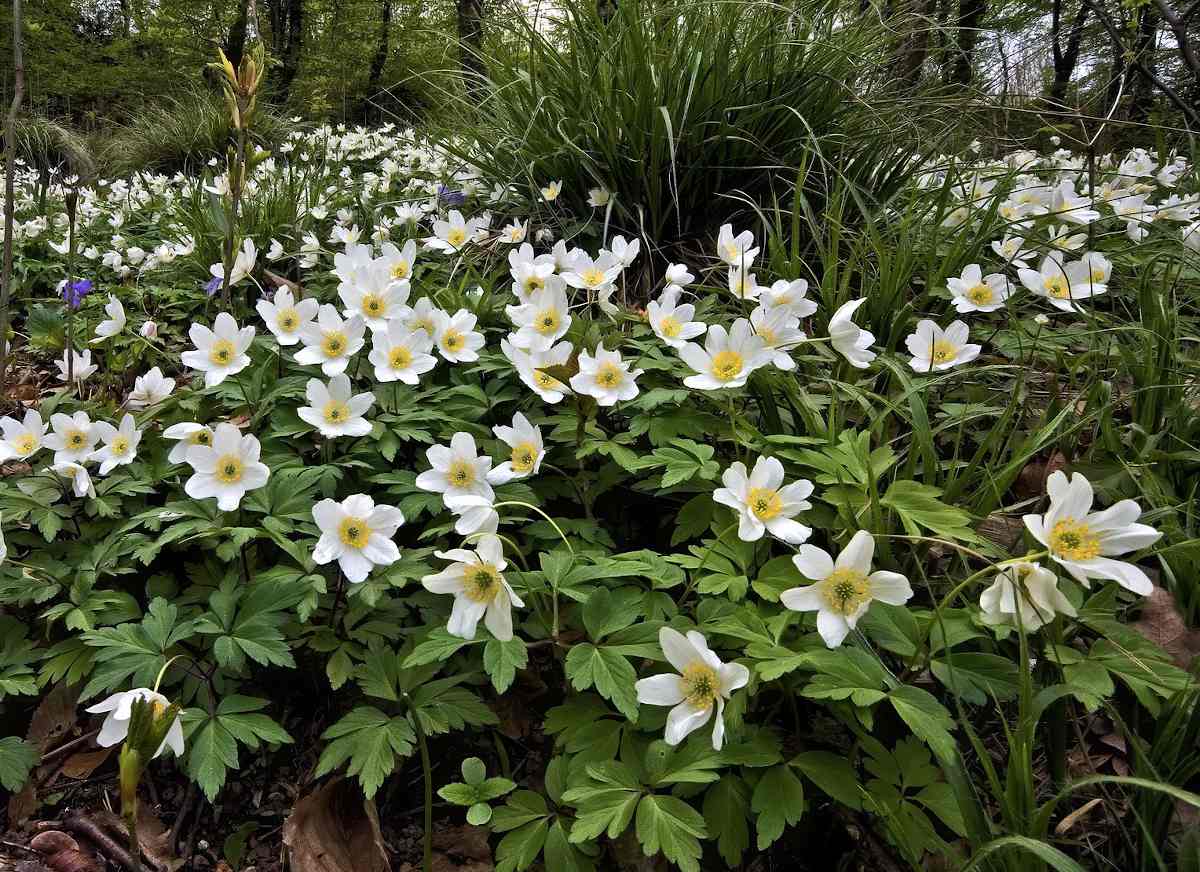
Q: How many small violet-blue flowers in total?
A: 3